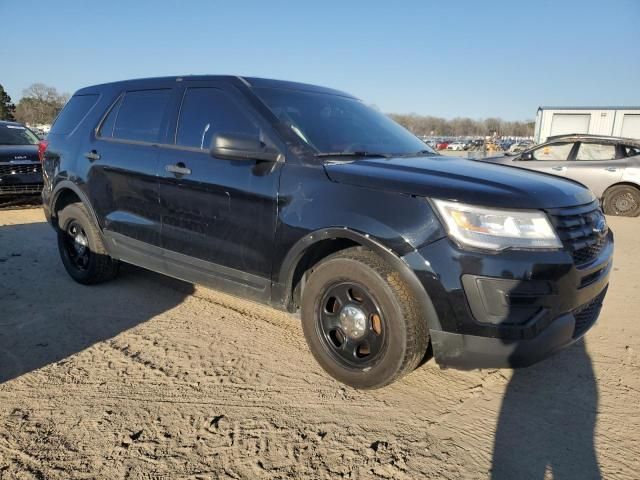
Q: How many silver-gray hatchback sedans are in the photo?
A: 1